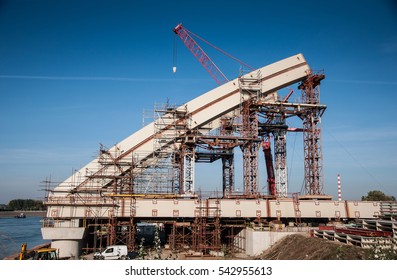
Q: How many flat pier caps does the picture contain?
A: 1